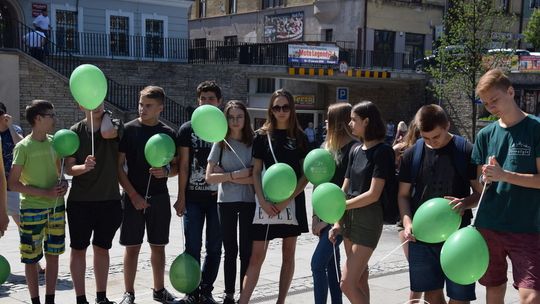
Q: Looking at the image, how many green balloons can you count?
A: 11